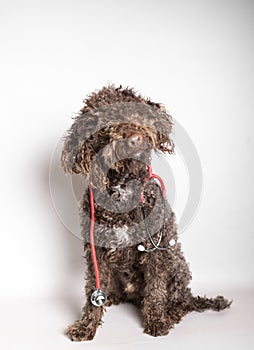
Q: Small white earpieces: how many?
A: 2